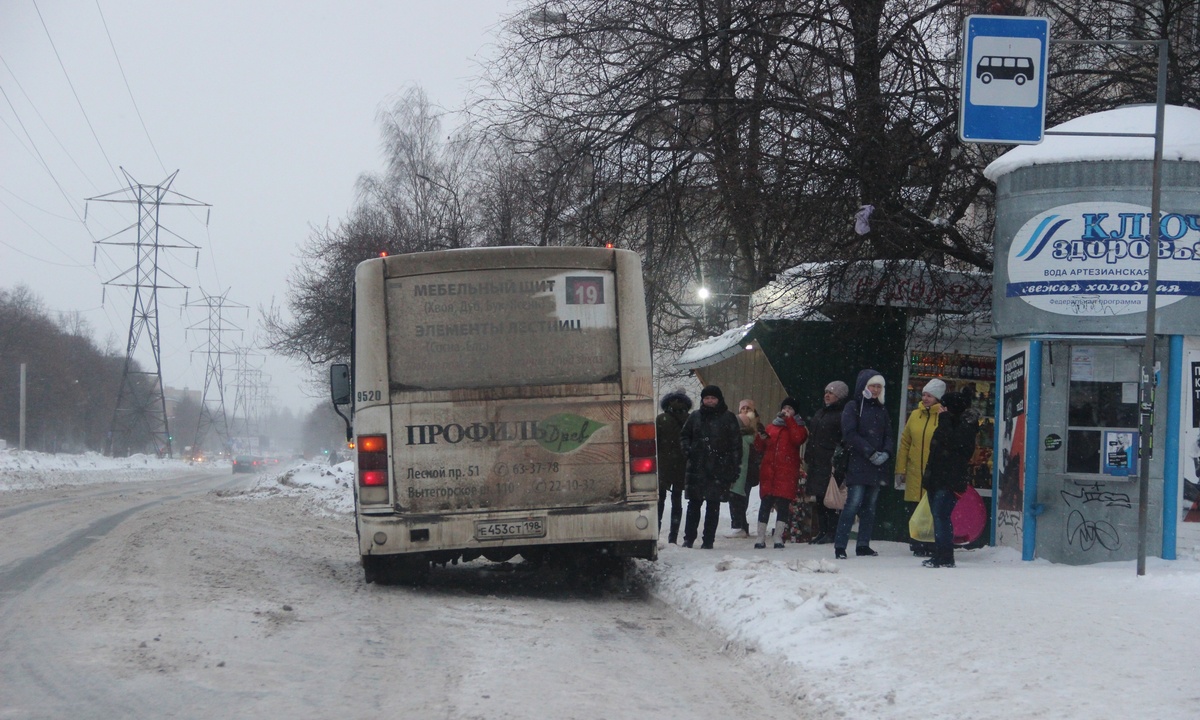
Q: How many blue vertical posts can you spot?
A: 3